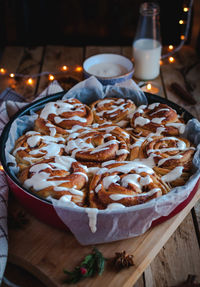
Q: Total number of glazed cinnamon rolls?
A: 8